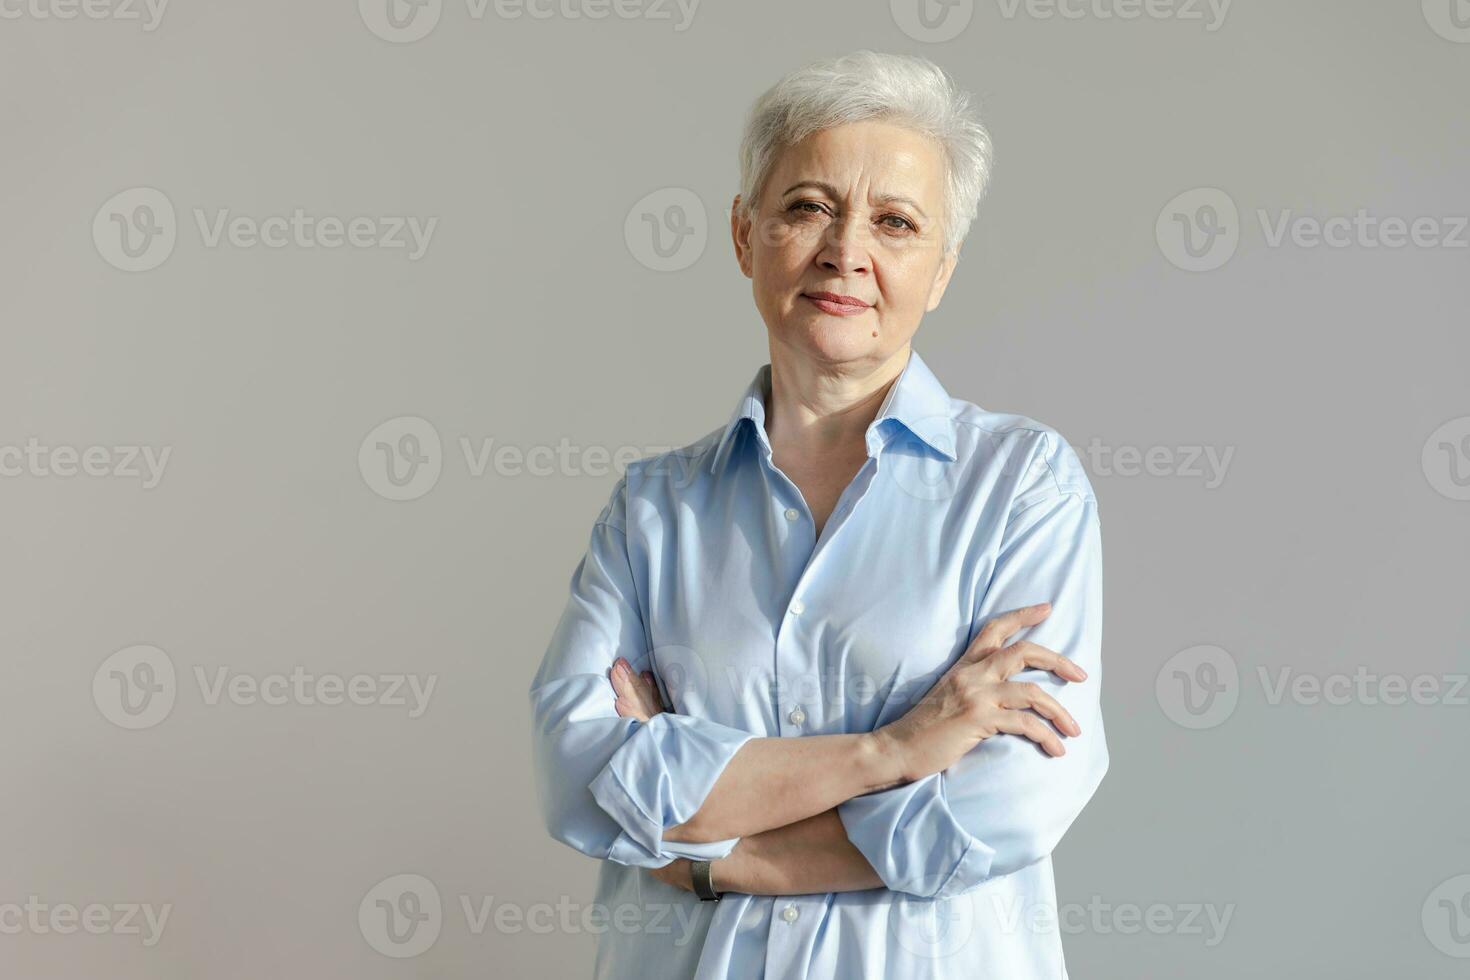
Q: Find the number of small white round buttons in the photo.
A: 4